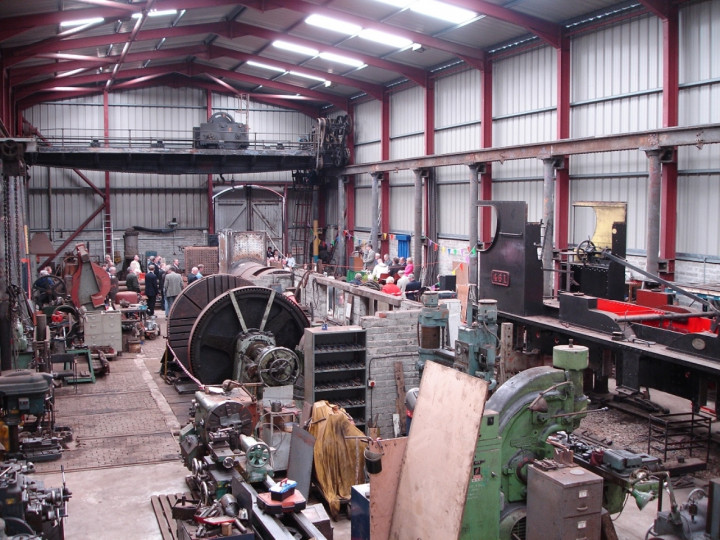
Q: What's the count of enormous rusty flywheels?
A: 2